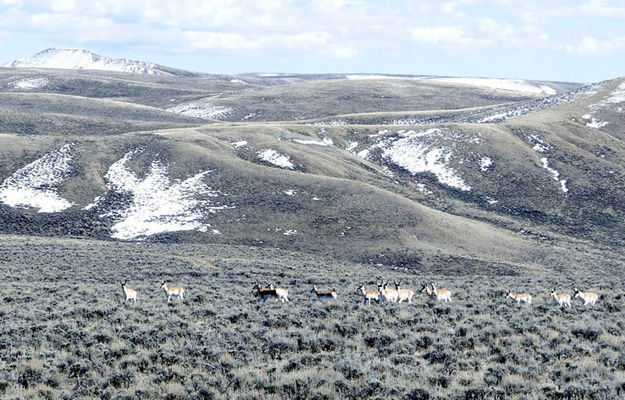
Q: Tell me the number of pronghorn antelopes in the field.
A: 14